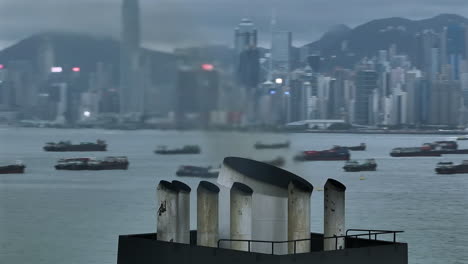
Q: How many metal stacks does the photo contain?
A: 7